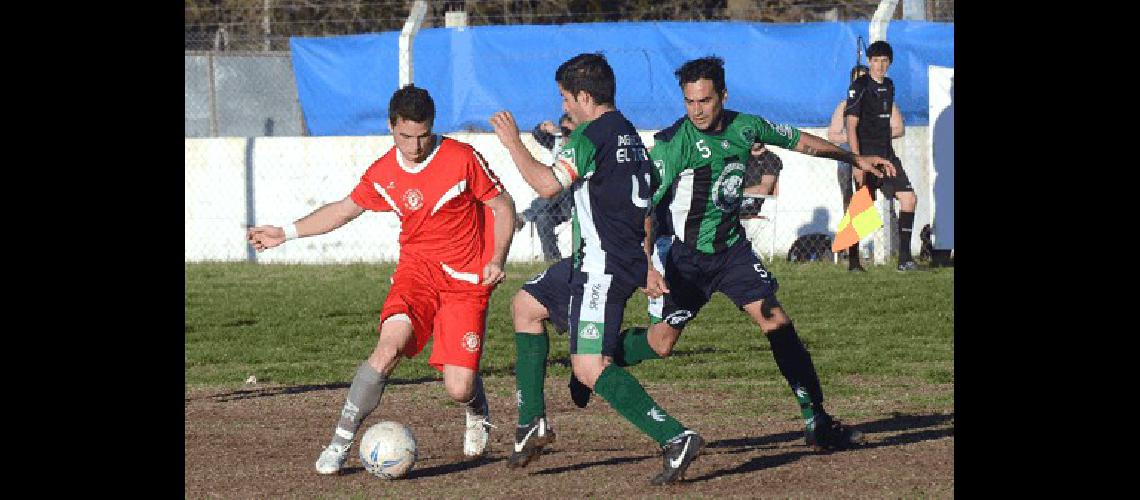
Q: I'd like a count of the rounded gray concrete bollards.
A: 0